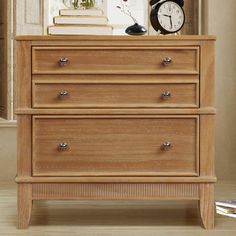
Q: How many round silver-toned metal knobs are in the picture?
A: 6